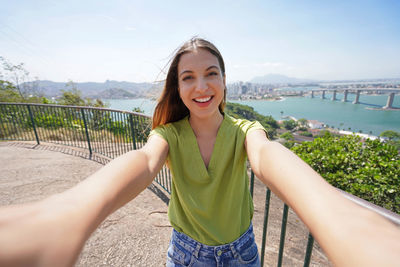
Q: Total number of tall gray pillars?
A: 6